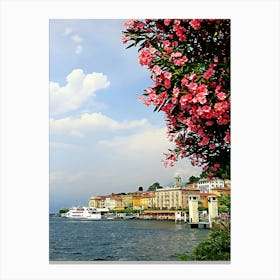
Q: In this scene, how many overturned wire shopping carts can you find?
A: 0